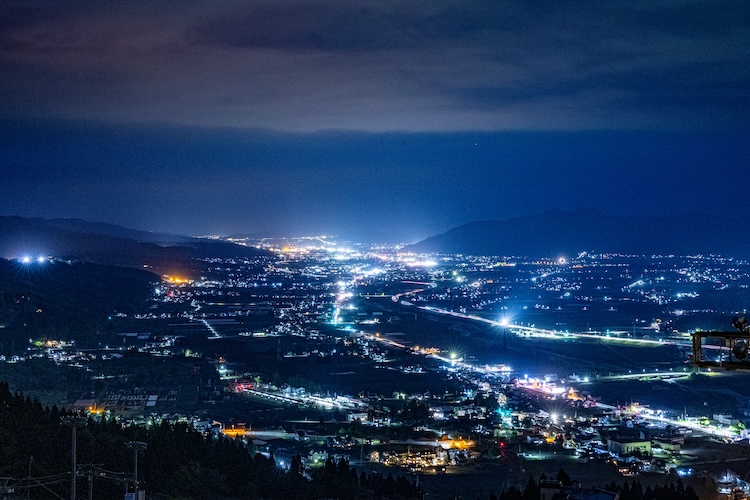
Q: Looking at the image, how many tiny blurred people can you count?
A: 0